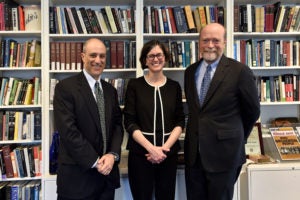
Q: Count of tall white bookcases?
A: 4